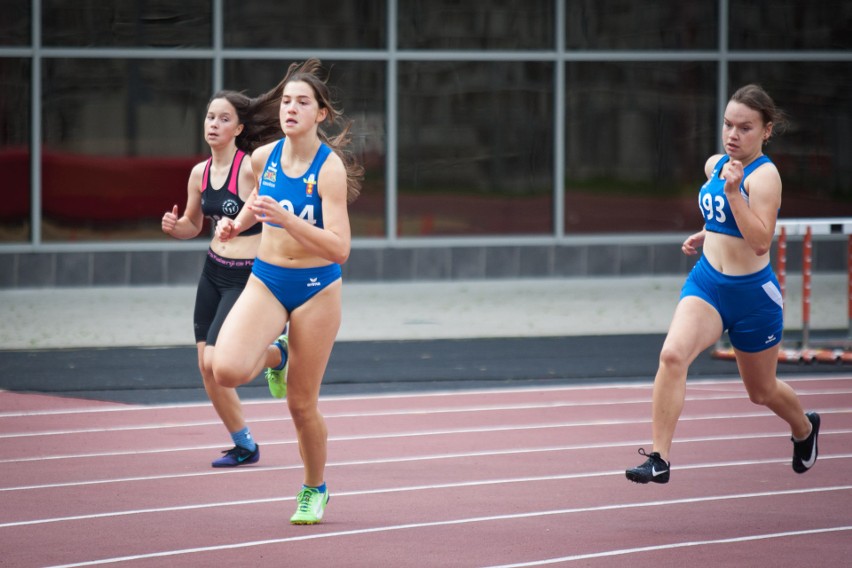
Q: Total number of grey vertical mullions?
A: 5